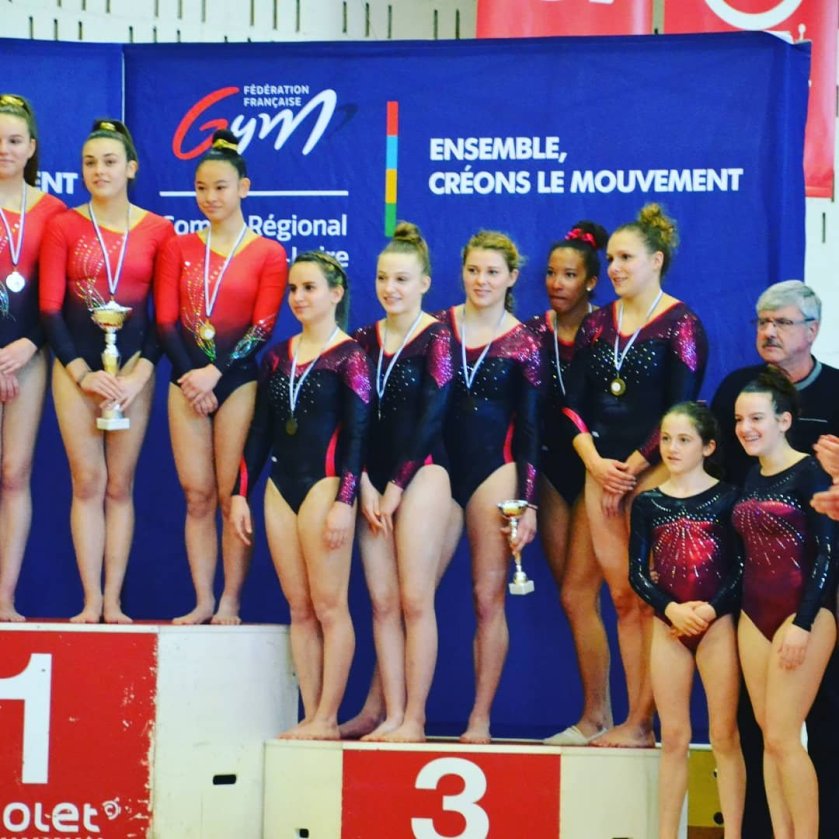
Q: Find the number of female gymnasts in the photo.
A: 10